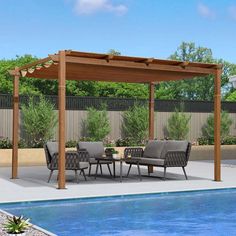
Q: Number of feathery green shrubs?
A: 5